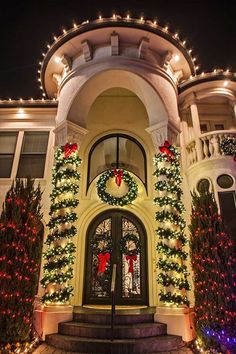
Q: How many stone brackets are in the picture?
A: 7